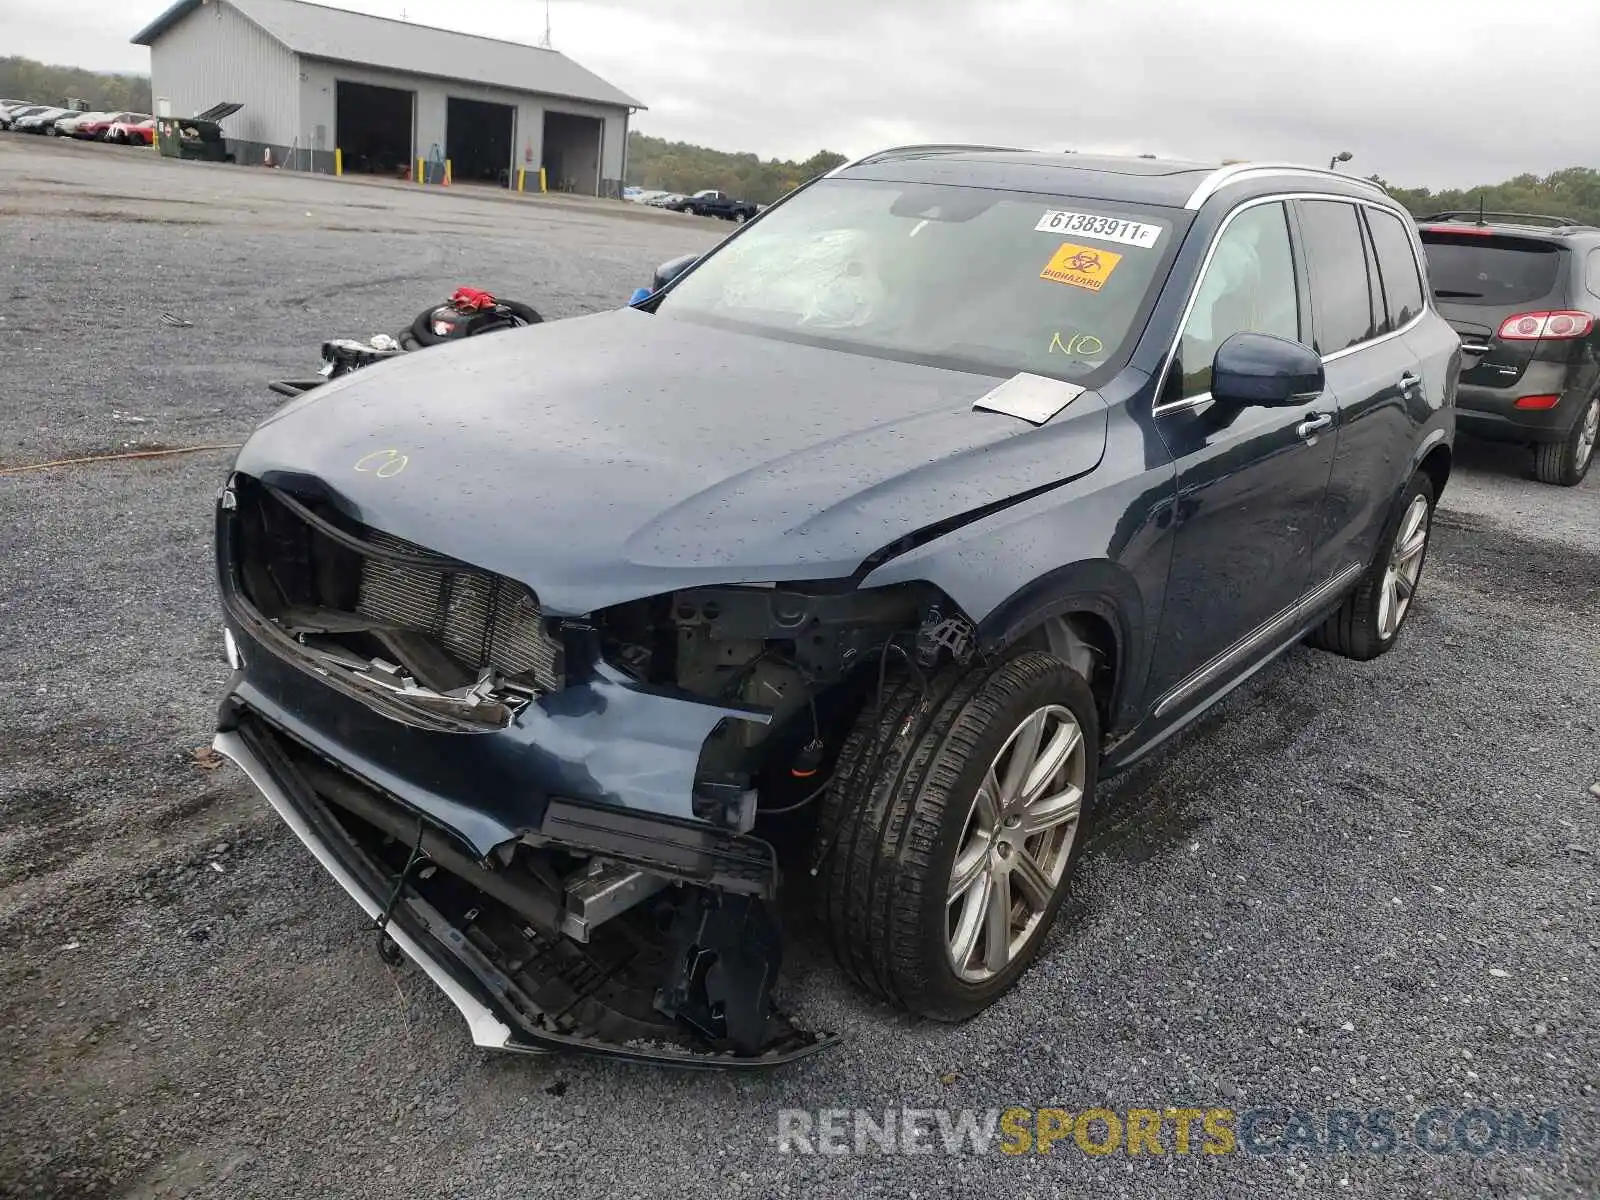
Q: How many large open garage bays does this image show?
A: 3